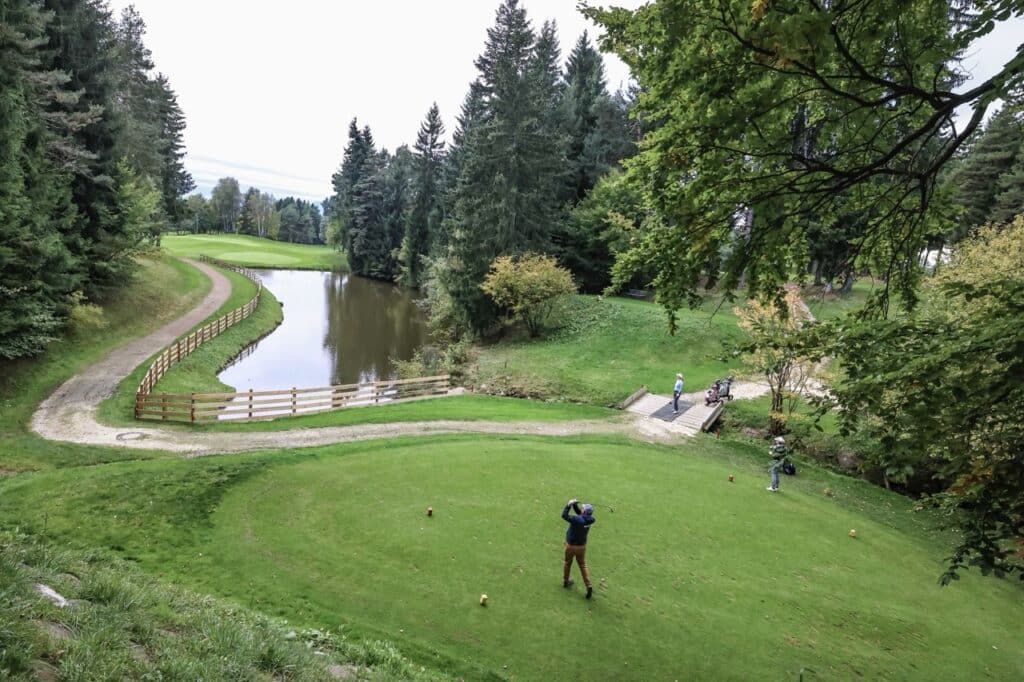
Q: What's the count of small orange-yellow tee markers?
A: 4